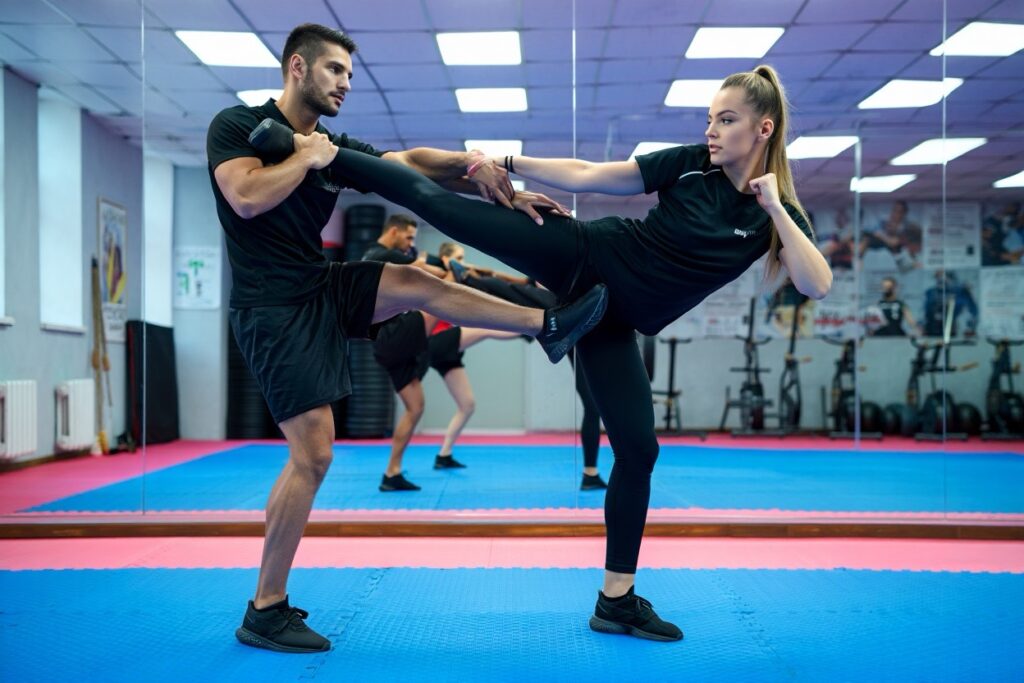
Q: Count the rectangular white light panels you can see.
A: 15